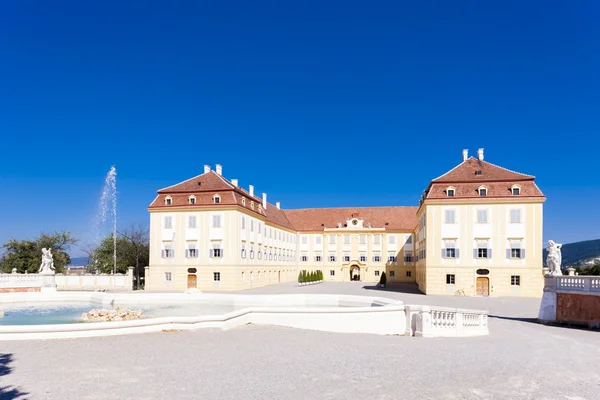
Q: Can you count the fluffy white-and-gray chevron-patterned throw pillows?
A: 0